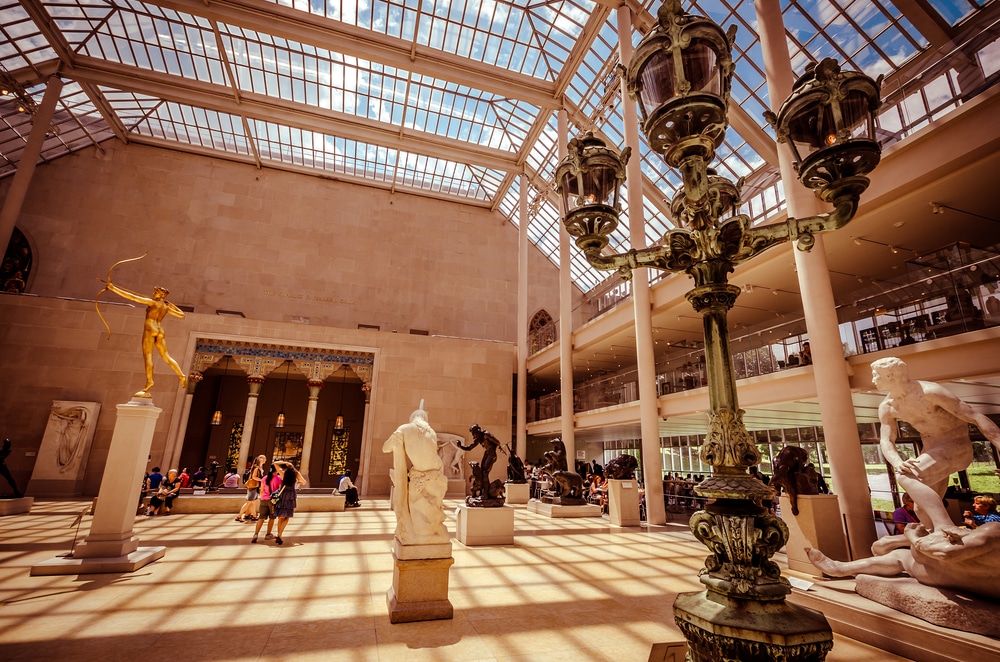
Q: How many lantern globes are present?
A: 4